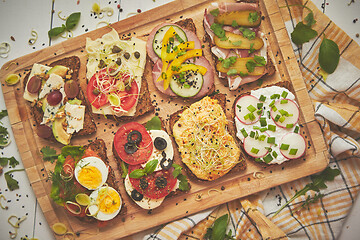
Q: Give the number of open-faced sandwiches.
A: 8